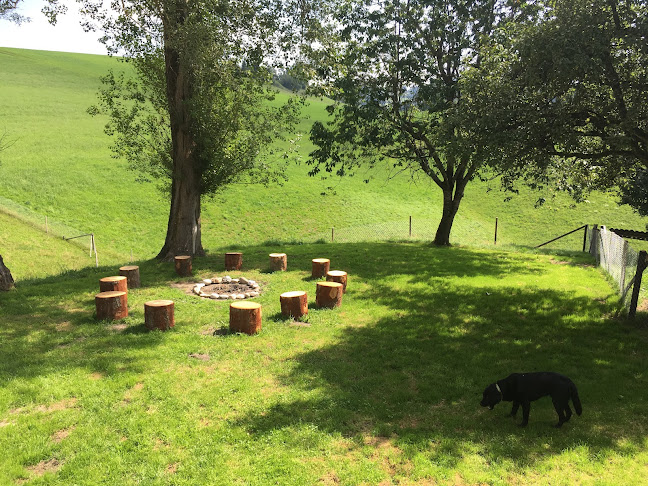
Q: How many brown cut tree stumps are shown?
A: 12